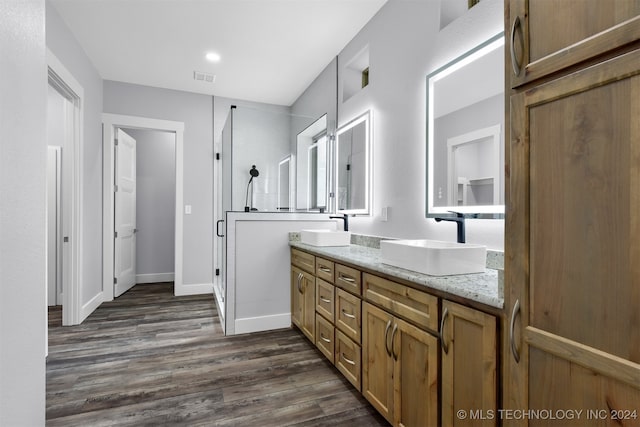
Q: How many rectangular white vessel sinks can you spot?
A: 2